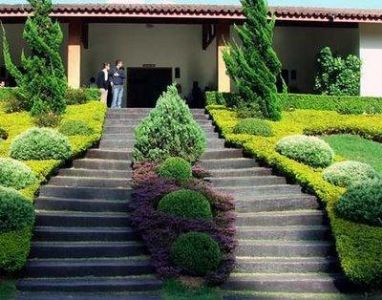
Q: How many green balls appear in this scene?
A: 11